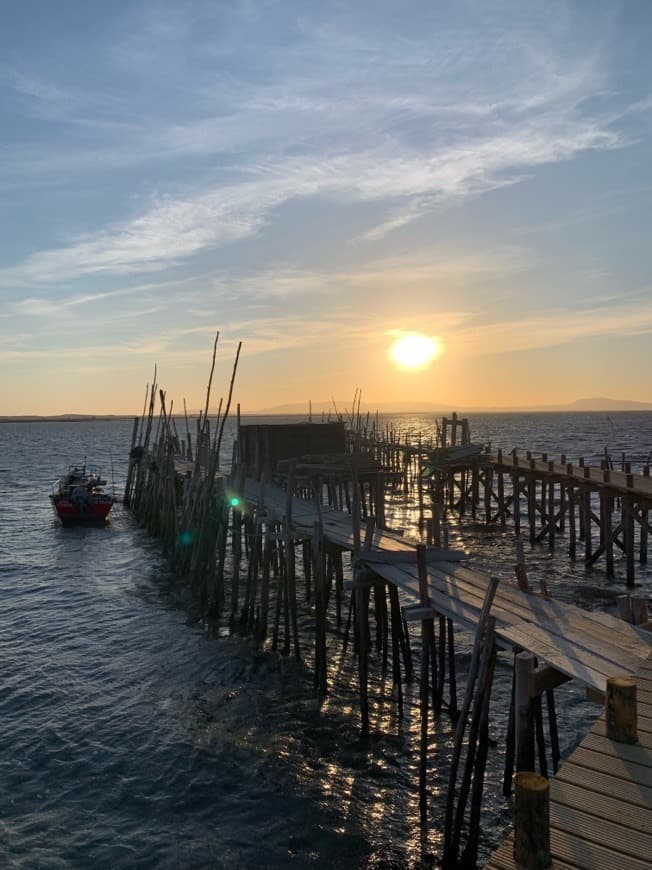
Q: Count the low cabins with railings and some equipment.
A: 1